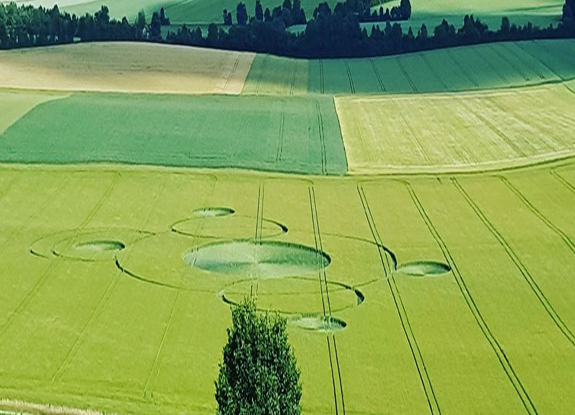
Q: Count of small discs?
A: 4